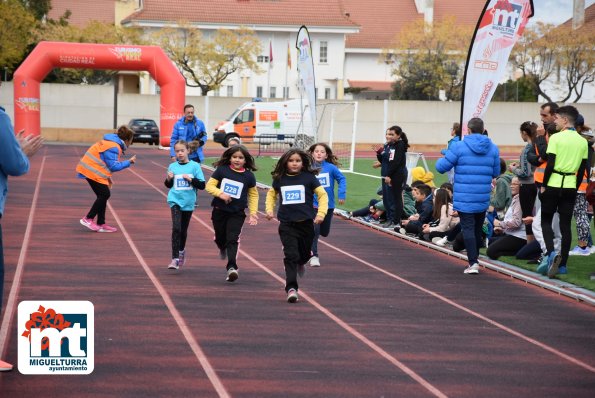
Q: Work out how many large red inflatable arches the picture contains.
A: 1